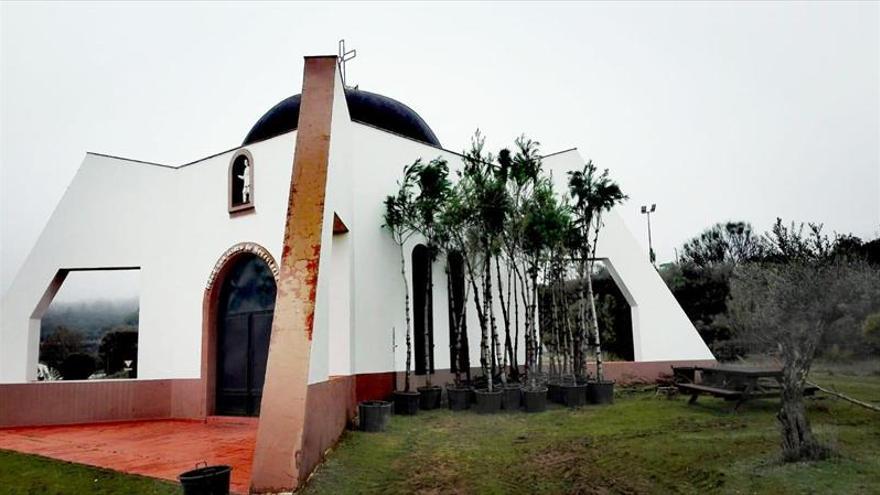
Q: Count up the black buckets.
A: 11